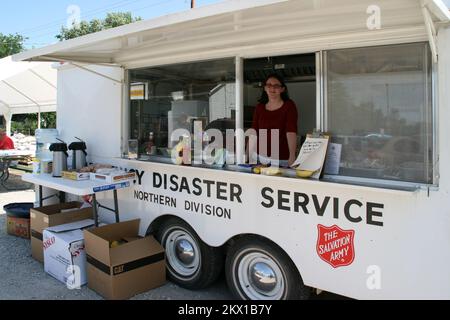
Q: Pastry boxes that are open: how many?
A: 2